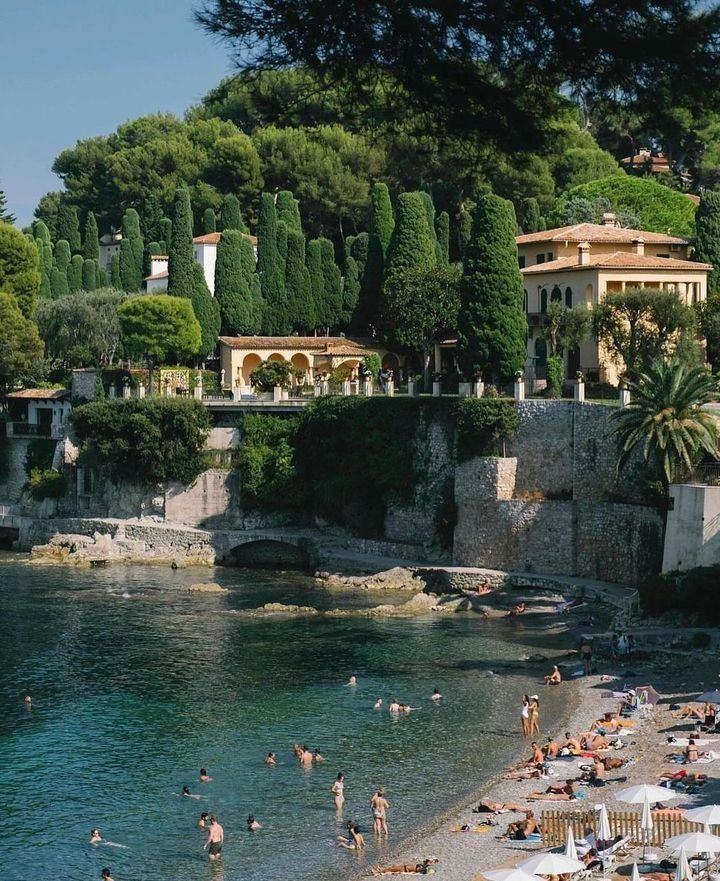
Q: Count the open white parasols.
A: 5